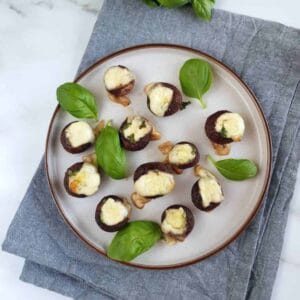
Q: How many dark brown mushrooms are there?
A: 11